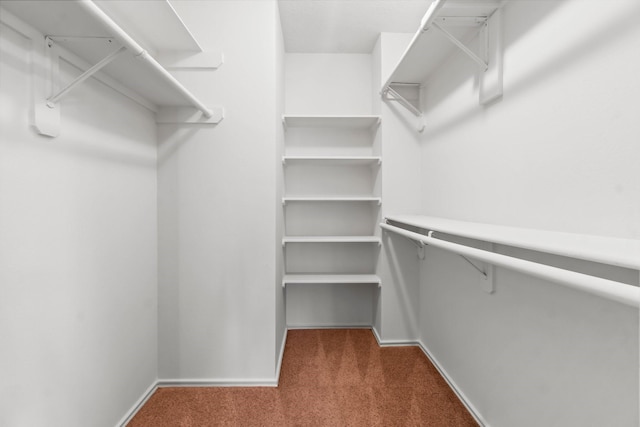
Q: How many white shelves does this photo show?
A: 9